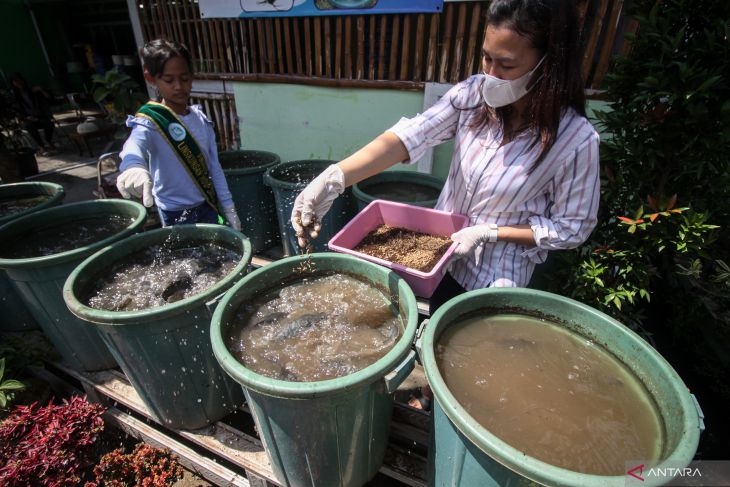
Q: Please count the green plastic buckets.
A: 8